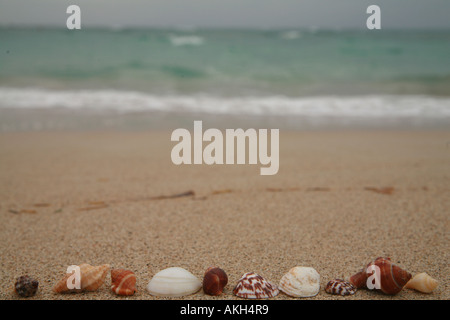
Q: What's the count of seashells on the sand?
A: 10